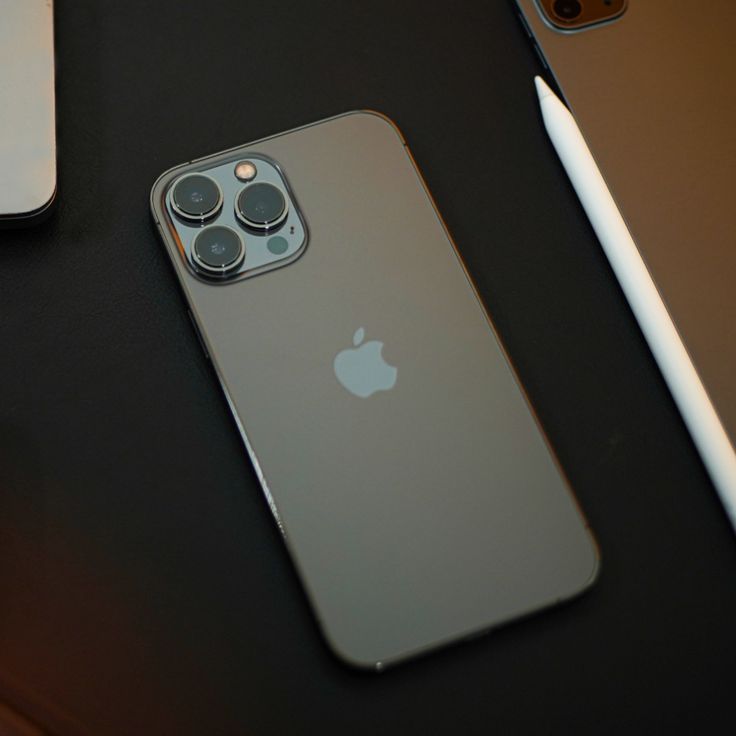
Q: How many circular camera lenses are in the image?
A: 4